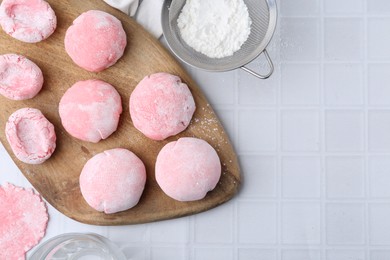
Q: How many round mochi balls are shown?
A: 5